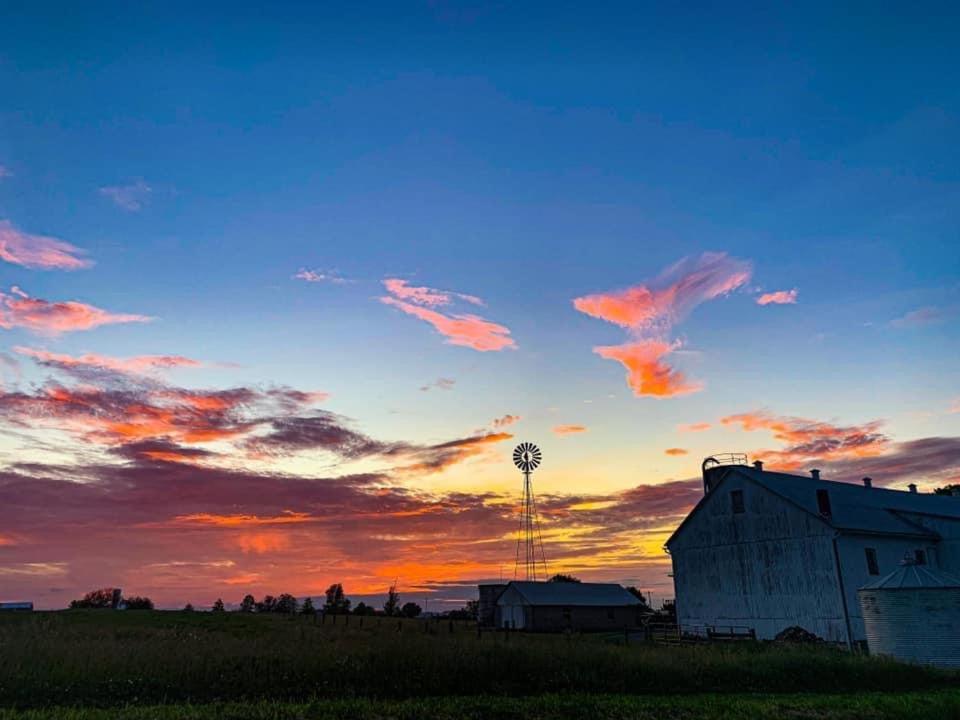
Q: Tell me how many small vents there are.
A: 4